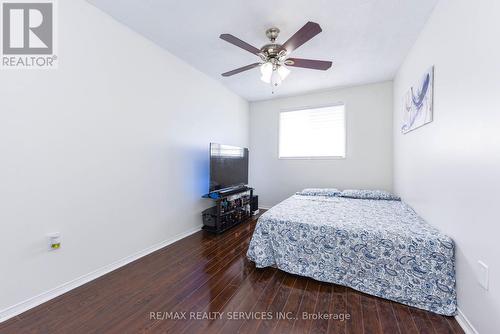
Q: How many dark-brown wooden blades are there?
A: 4